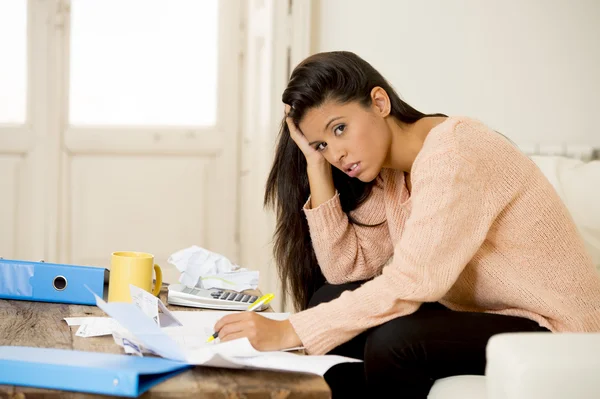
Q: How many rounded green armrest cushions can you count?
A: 0